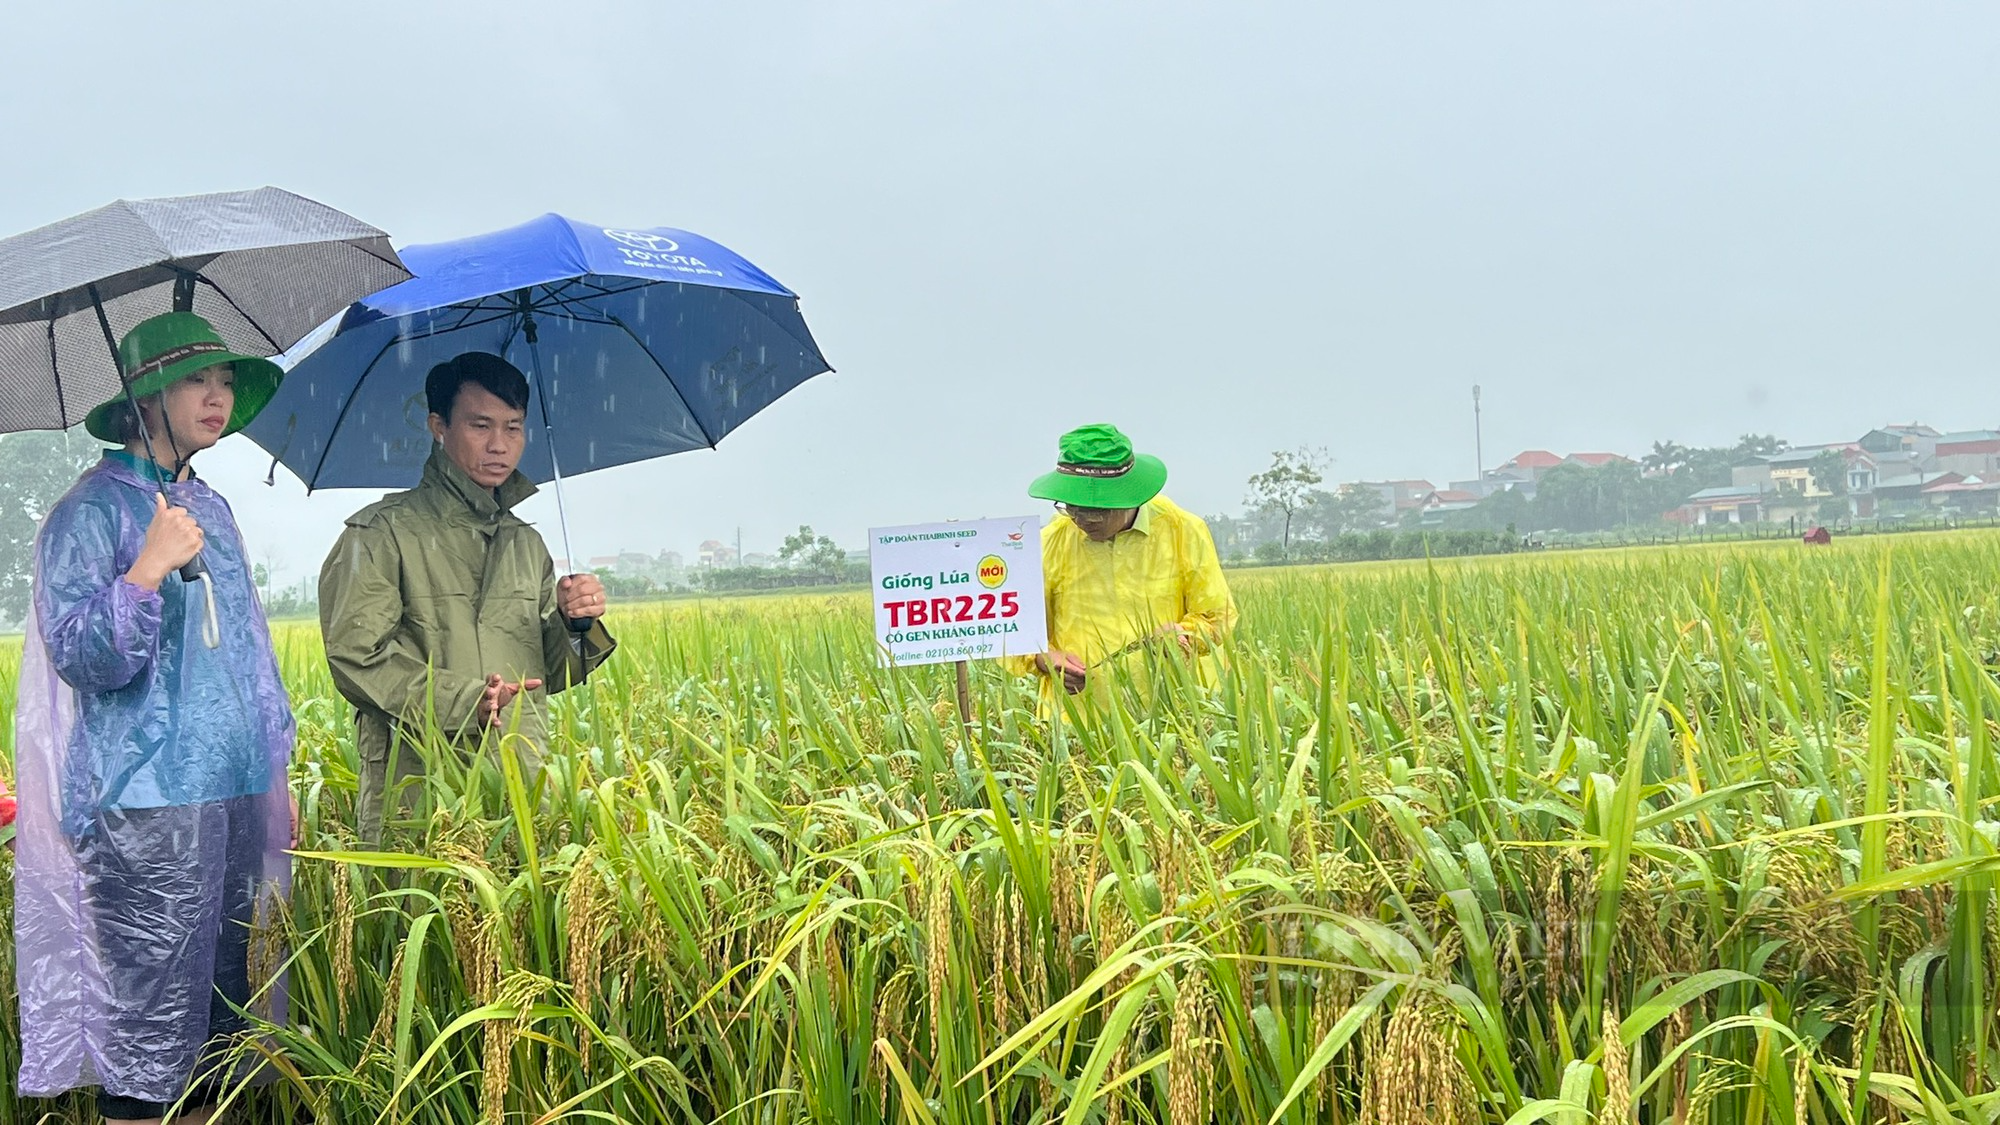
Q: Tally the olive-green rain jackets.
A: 1